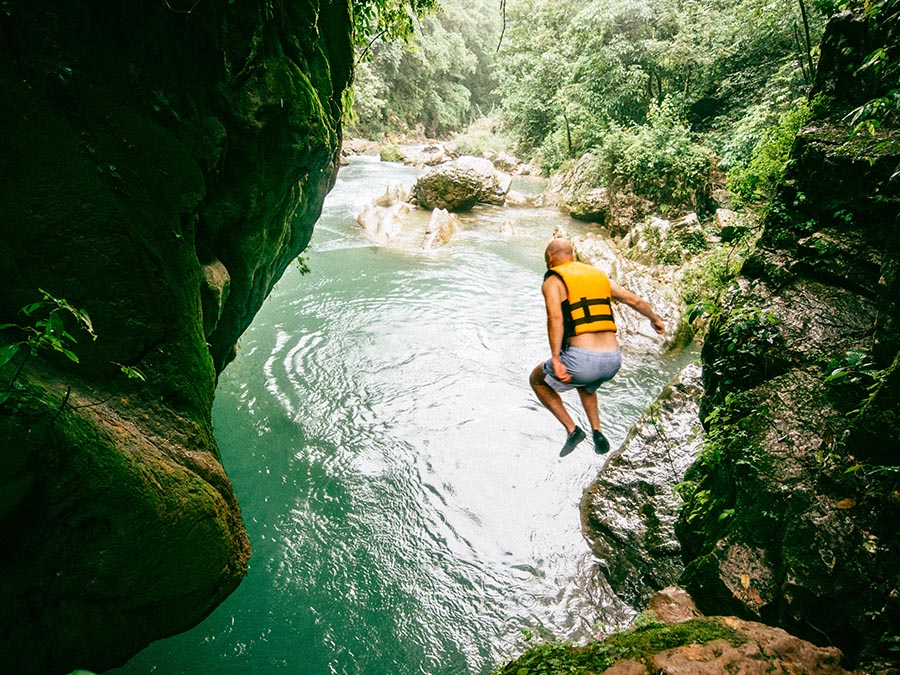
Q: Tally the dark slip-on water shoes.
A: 2